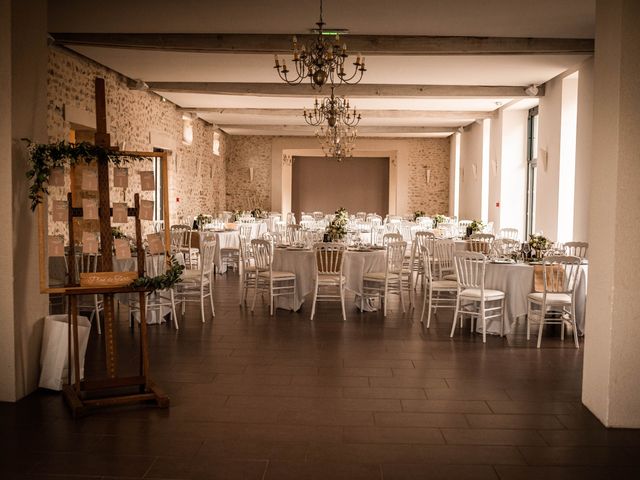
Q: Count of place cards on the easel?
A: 12